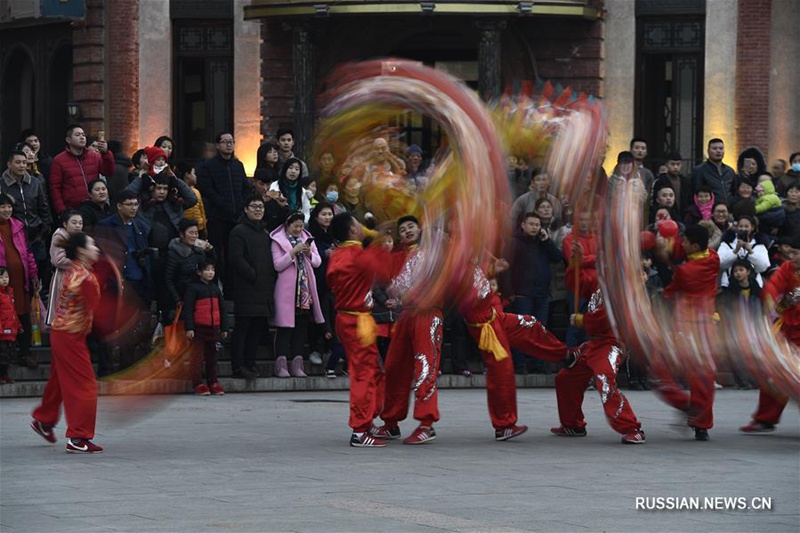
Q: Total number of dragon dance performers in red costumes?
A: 7